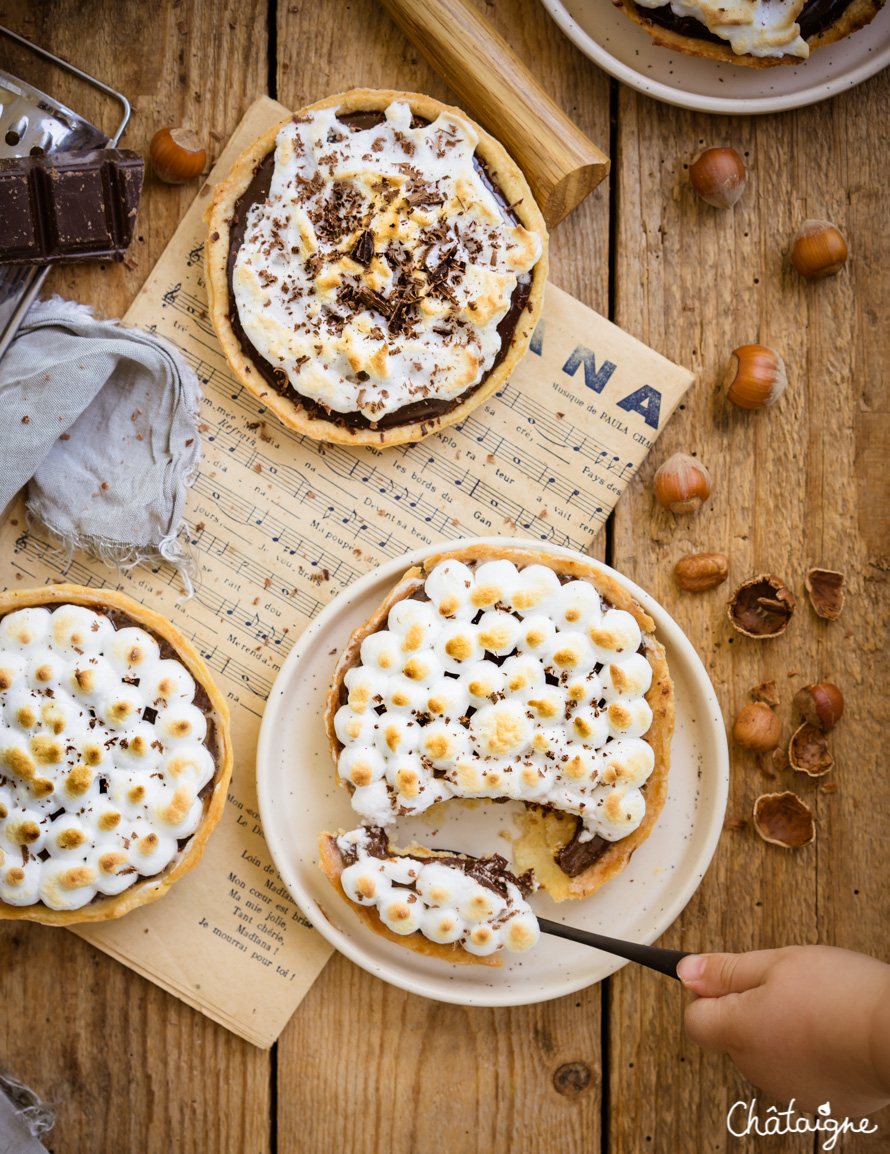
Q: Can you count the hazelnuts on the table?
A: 8